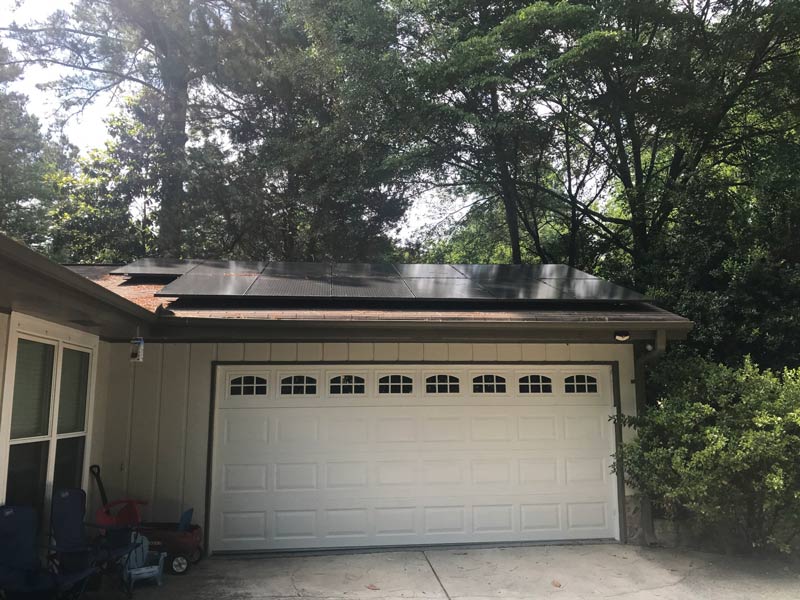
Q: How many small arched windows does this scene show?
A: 8